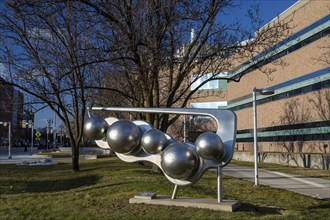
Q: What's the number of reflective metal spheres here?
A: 5